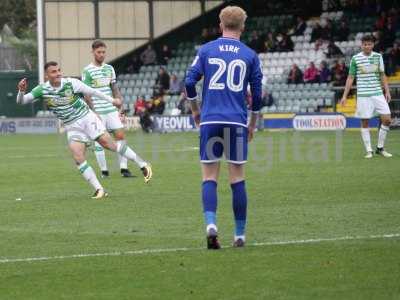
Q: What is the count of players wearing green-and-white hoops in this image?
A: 3